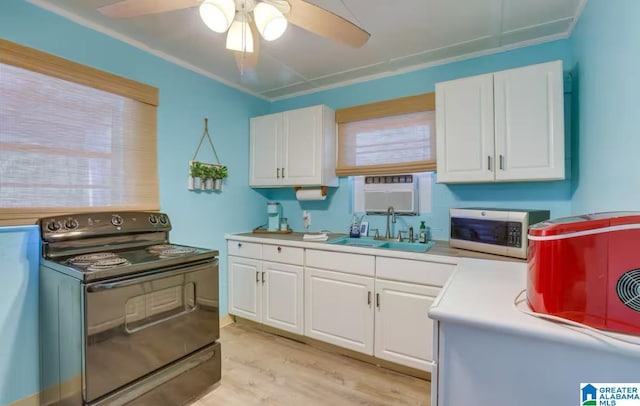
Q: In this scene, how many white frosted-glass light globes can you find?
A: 3